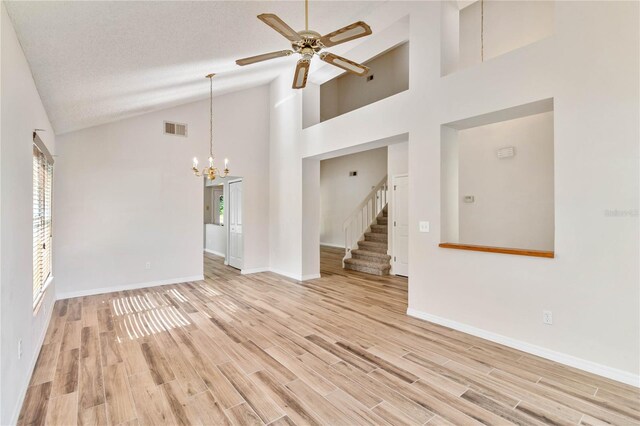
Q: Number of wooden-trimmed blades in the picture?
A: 5